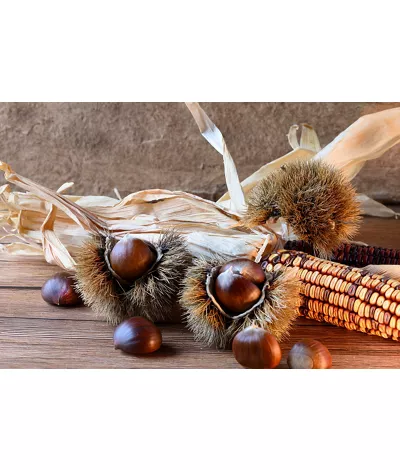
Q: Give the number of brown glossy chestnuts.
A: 7